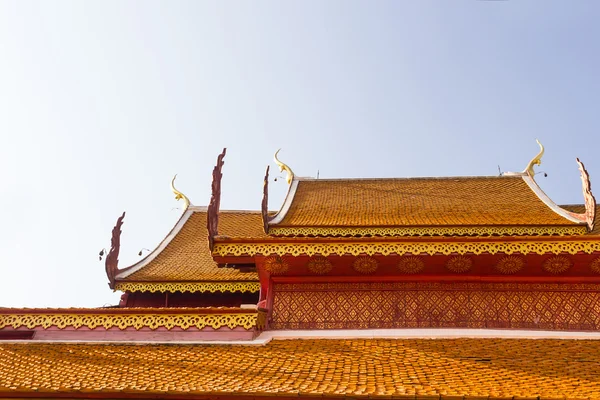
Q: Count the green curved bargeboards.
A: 0